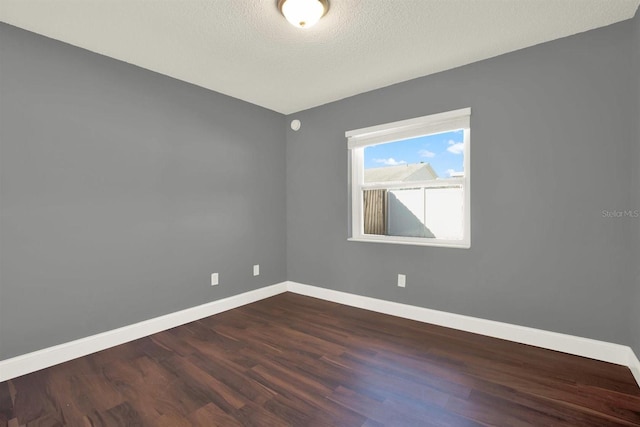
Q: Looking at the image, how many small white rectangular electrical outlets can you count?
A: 3